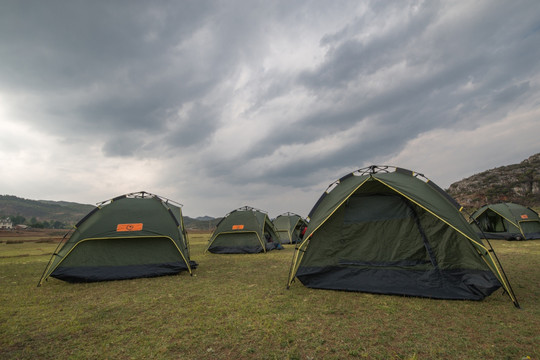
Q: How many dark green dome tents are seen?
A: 5